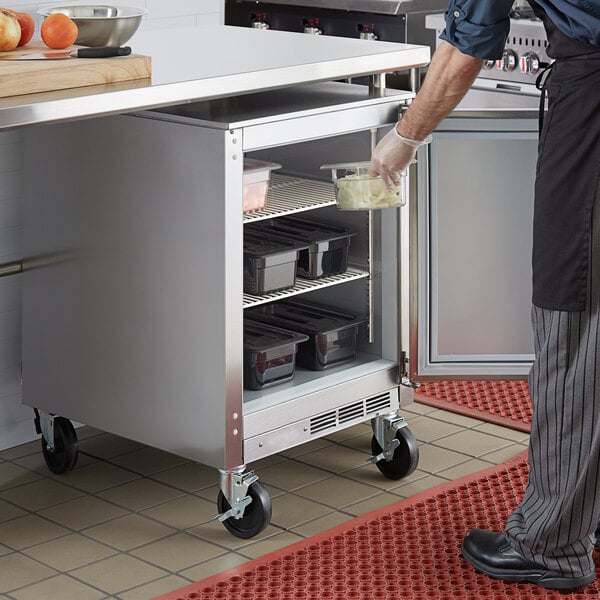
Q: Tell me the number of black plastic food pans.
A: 4